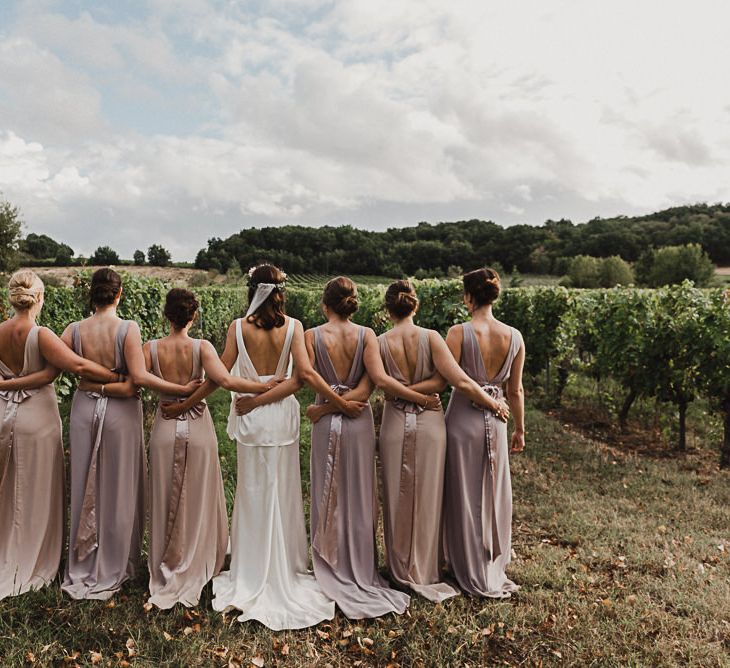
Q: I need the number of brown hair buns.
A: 5